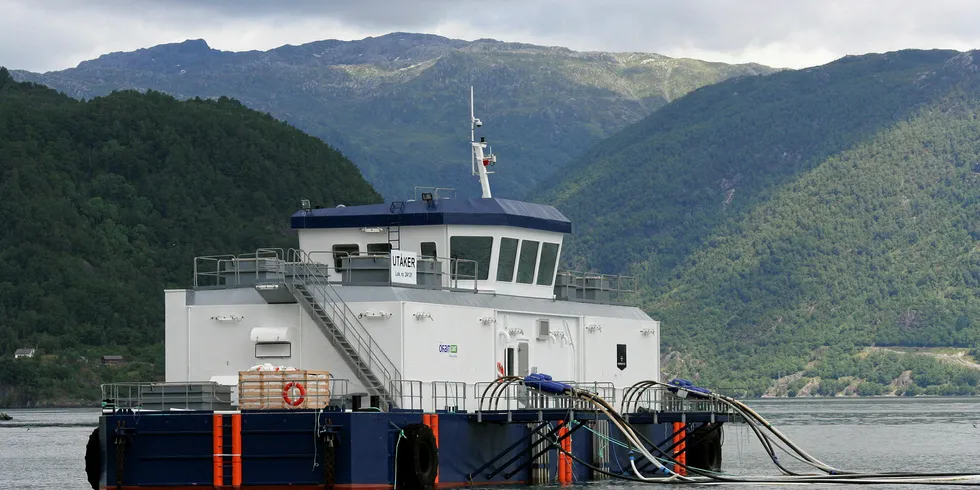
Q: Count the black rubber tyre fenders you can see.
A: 3